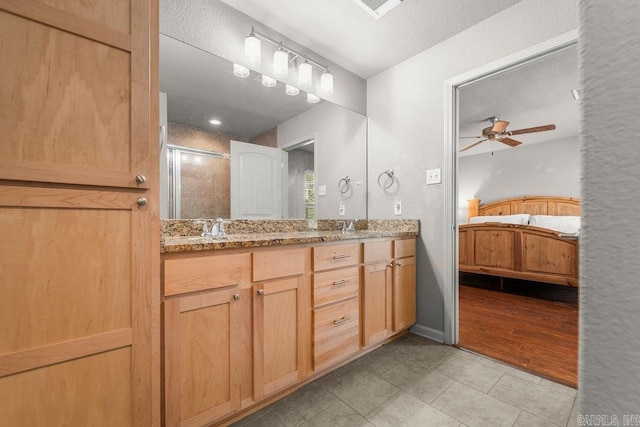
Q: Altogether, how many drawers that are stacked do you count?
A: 3